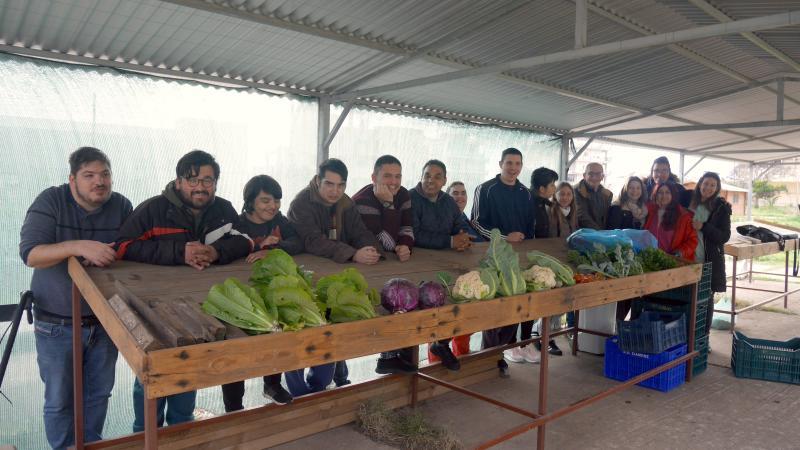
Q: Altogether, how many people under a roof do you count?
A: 15